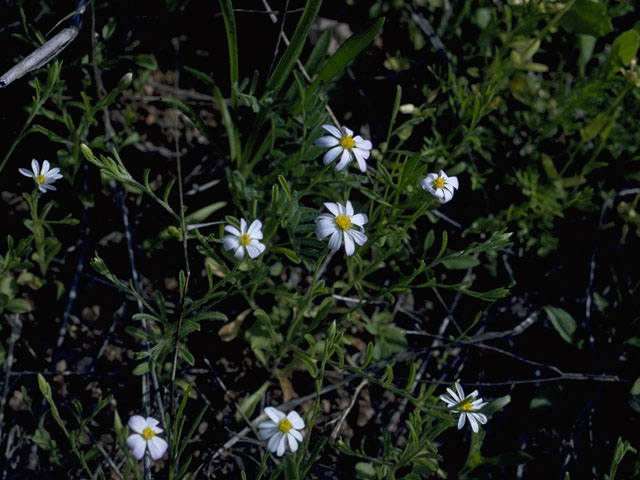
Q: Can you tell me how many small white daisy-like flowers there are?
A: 8